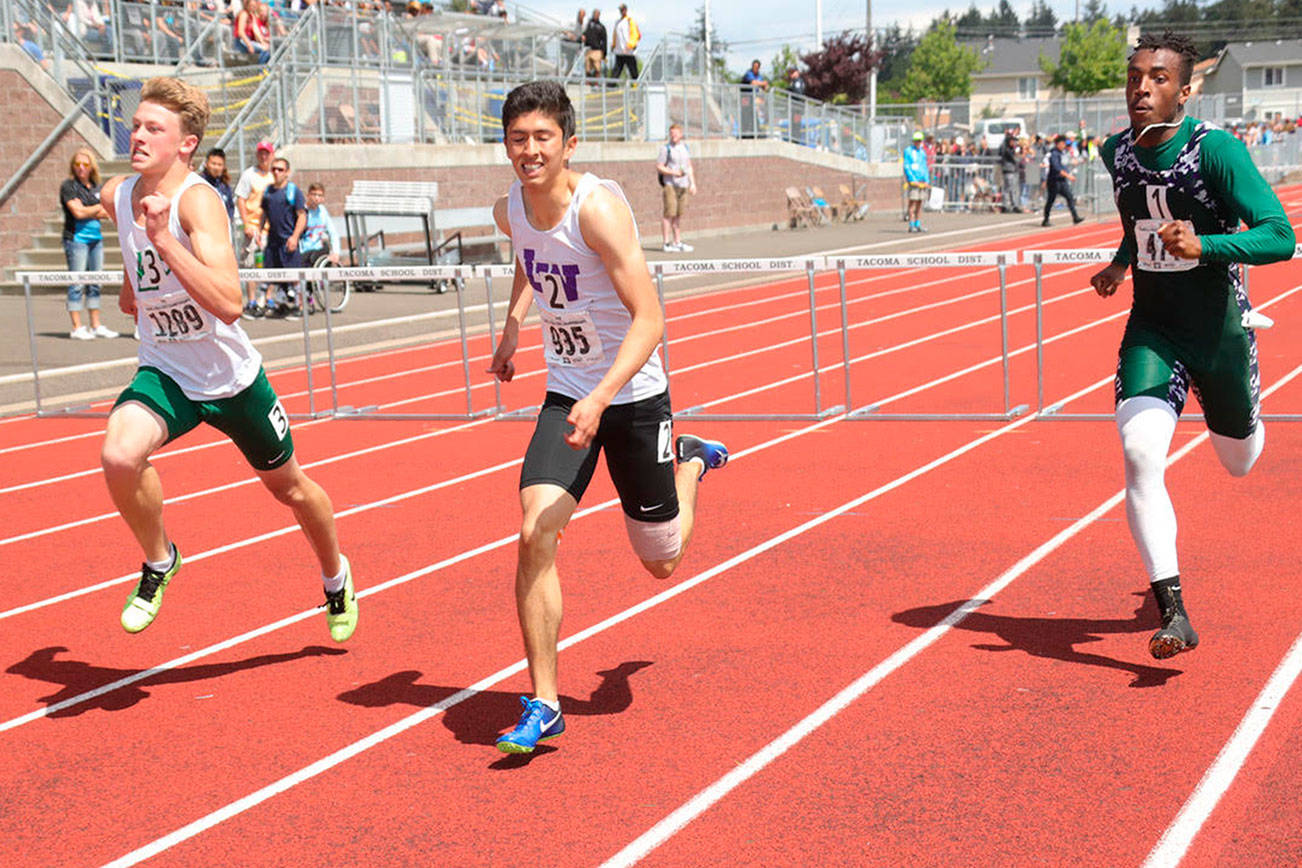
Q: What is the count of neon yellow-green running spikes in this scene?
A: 2